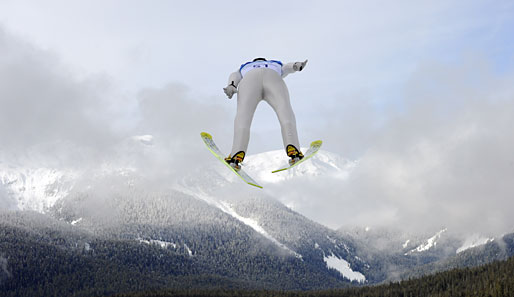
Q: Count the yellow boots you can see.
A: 2